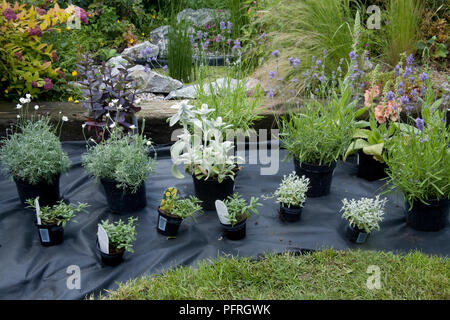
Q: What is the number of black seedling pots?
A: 12